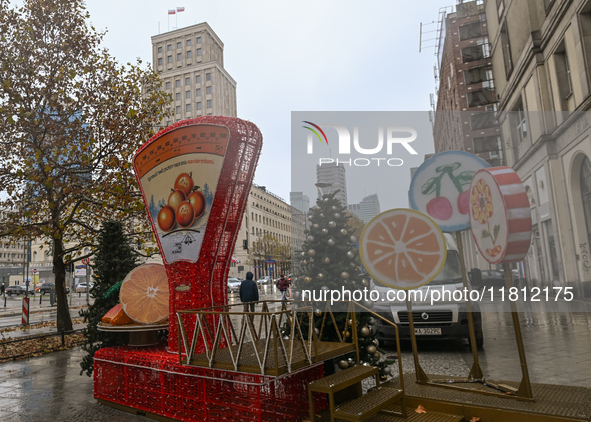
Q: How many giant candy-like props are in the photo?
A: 3